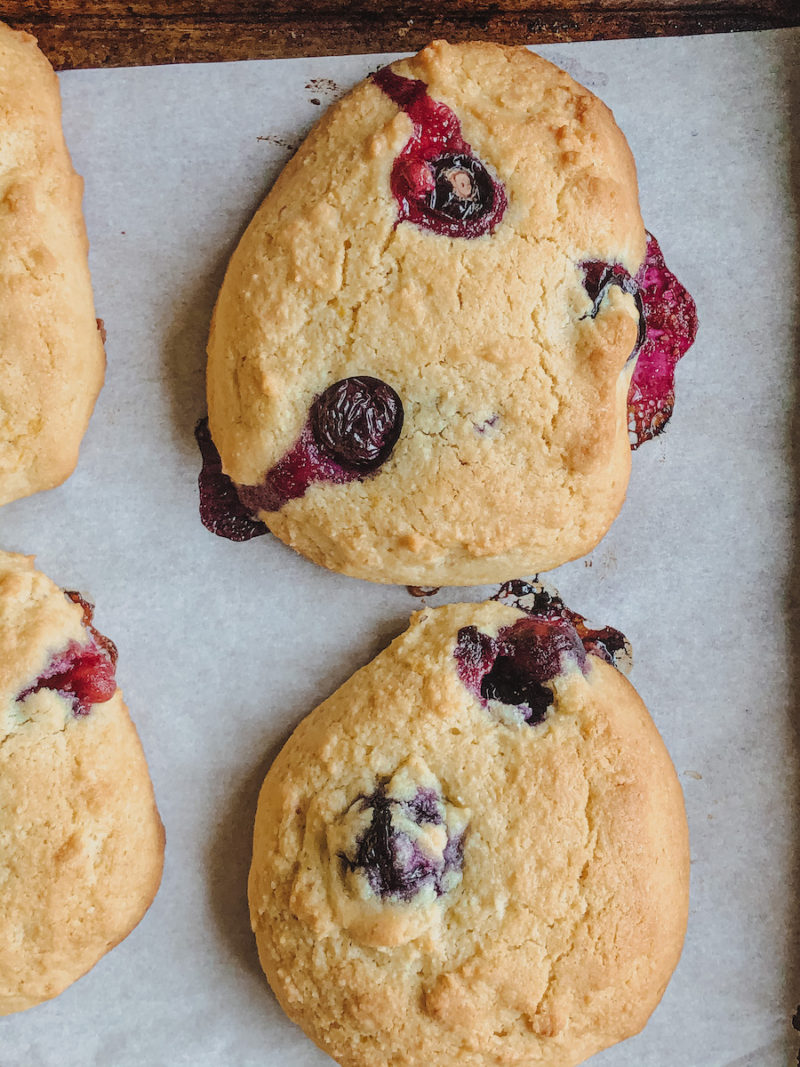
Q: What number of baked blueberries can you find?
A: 6